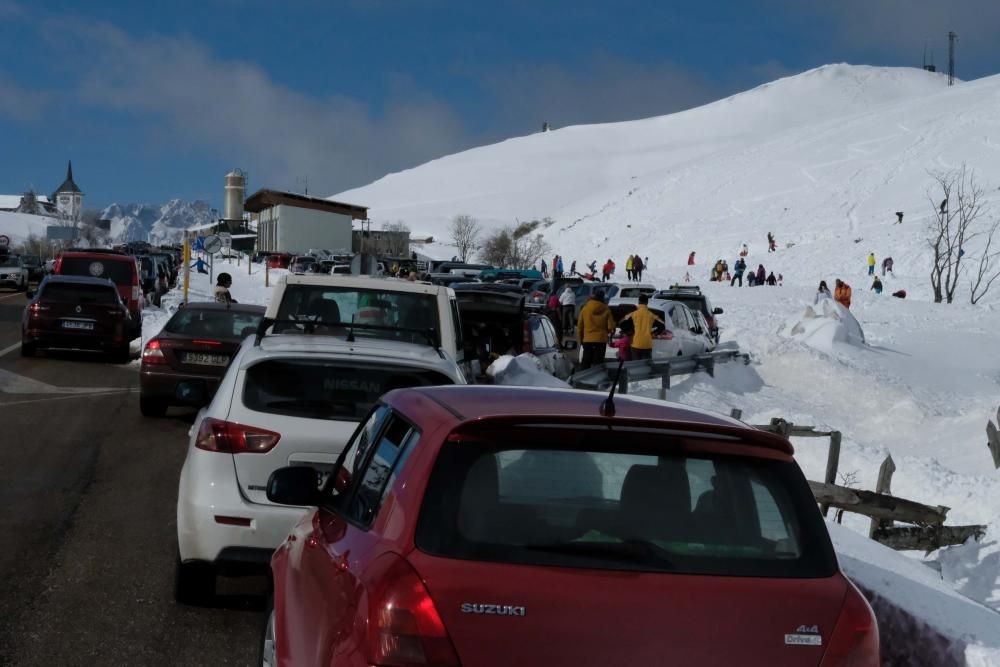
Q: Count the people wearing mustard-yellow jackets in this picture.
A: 2